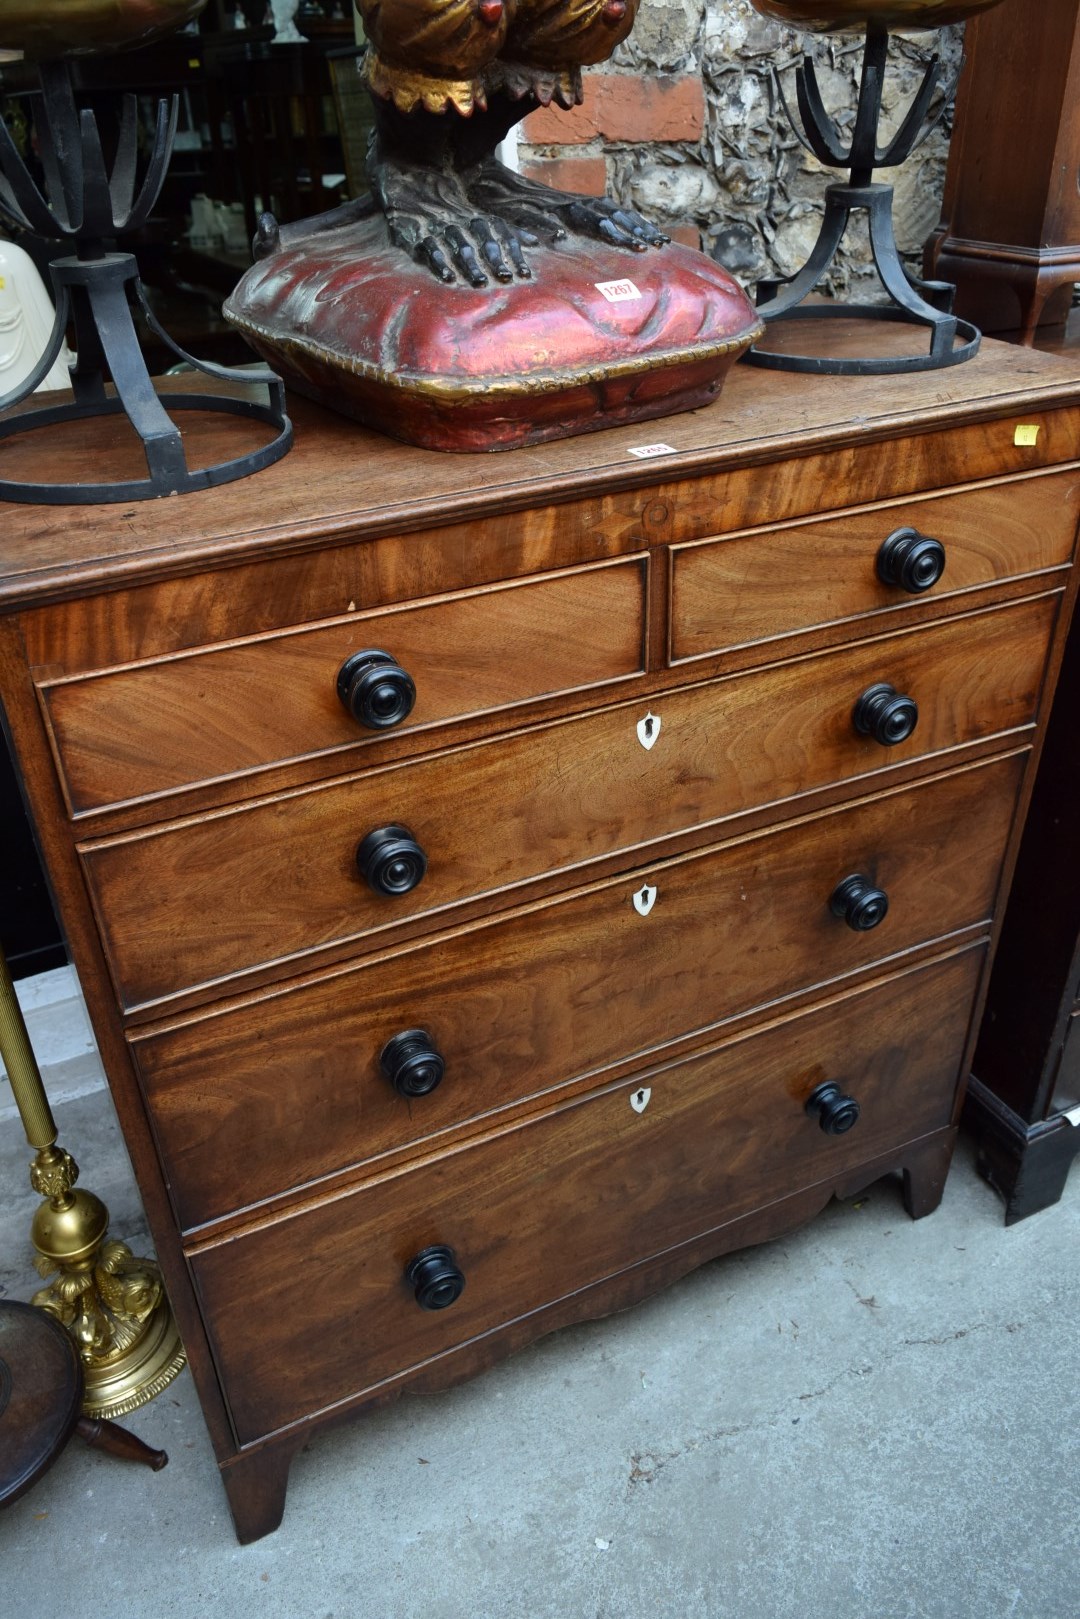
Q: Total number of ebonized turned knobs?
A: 8